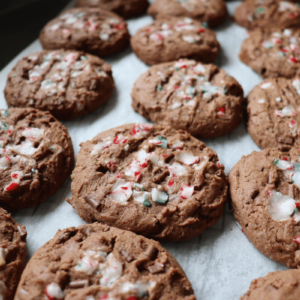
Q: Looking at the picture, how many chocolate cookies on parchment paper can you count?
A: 15